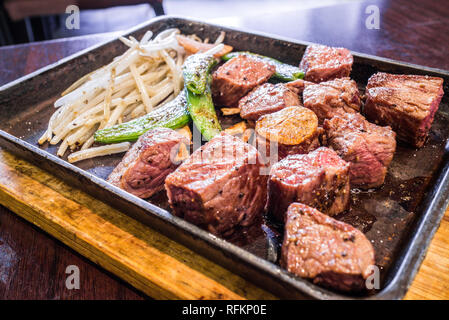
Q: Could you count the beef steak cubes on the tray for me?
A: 11